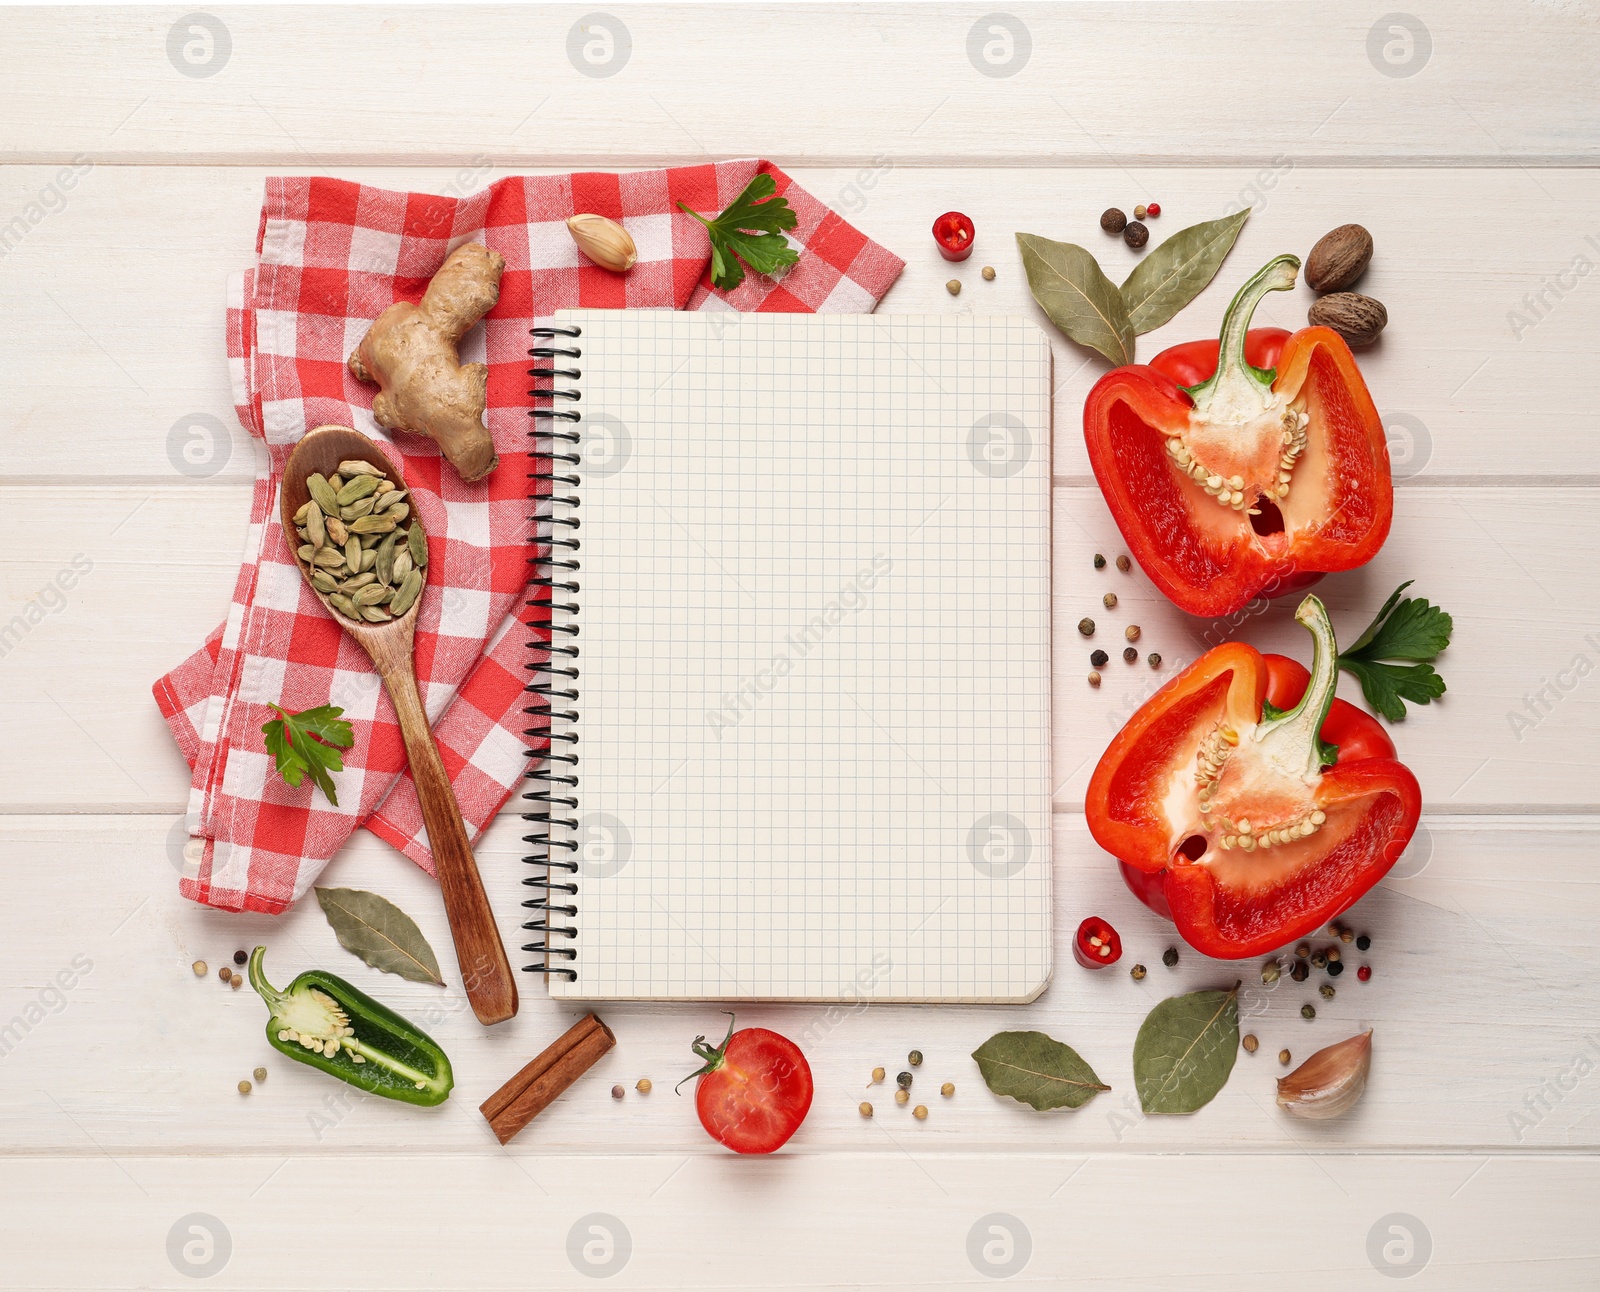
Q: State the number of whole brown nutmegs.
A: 2